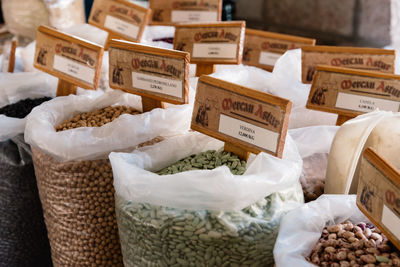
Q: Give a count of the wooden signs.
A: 10